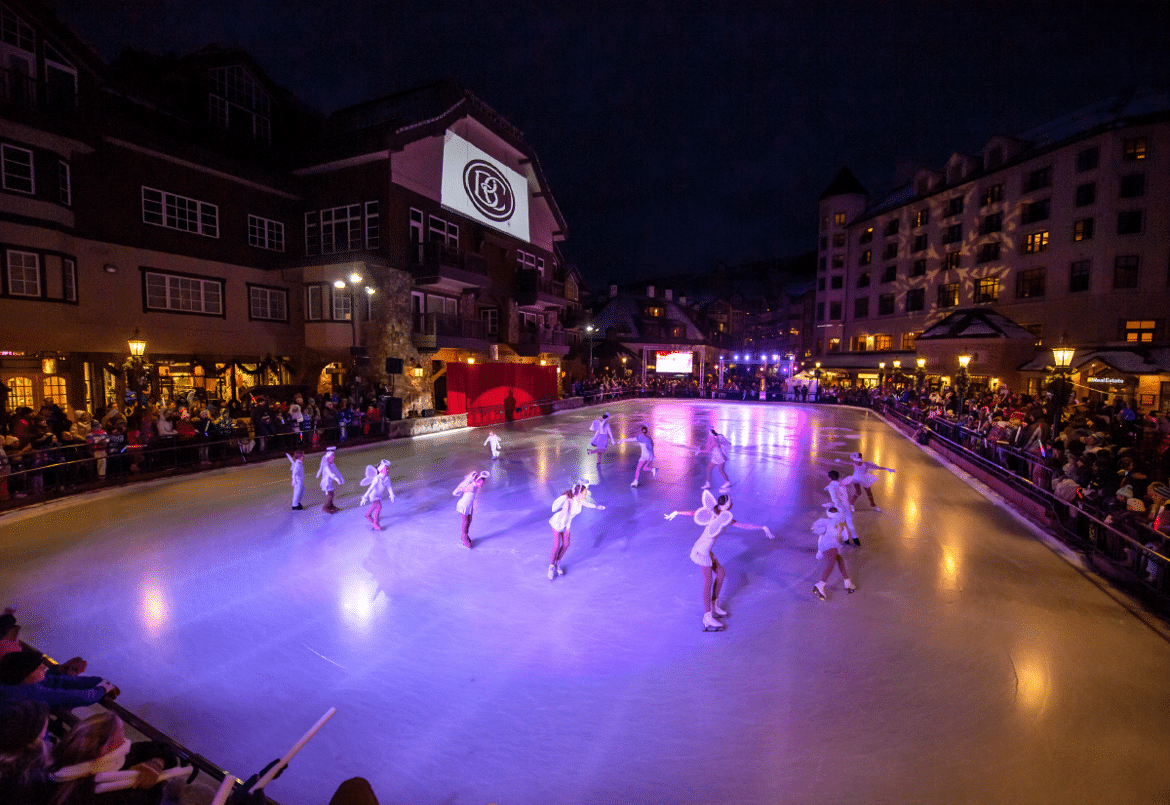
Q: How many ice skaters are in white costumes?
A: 13